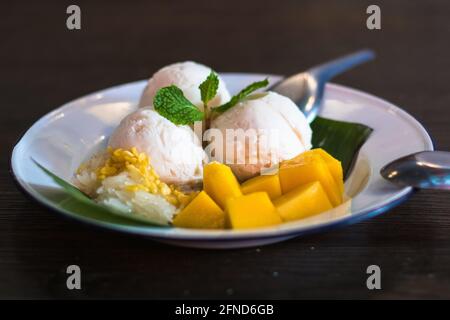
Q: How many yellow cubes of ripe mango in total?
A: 7